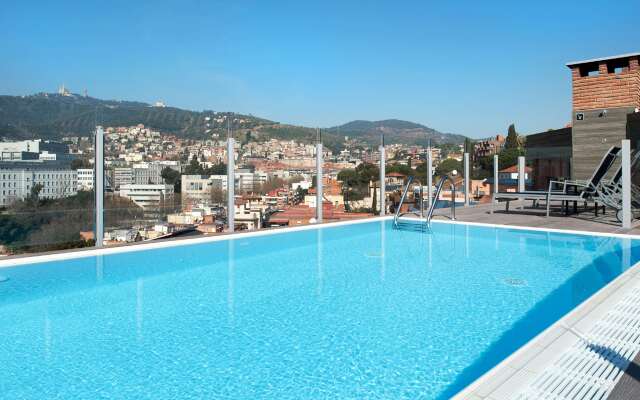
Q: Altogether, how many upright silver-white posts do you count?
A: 9